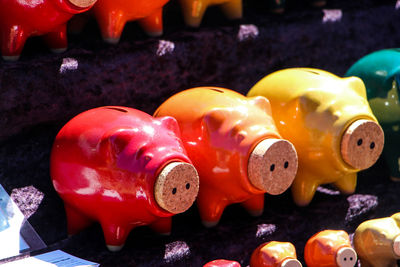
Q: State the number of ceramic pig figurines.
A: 11